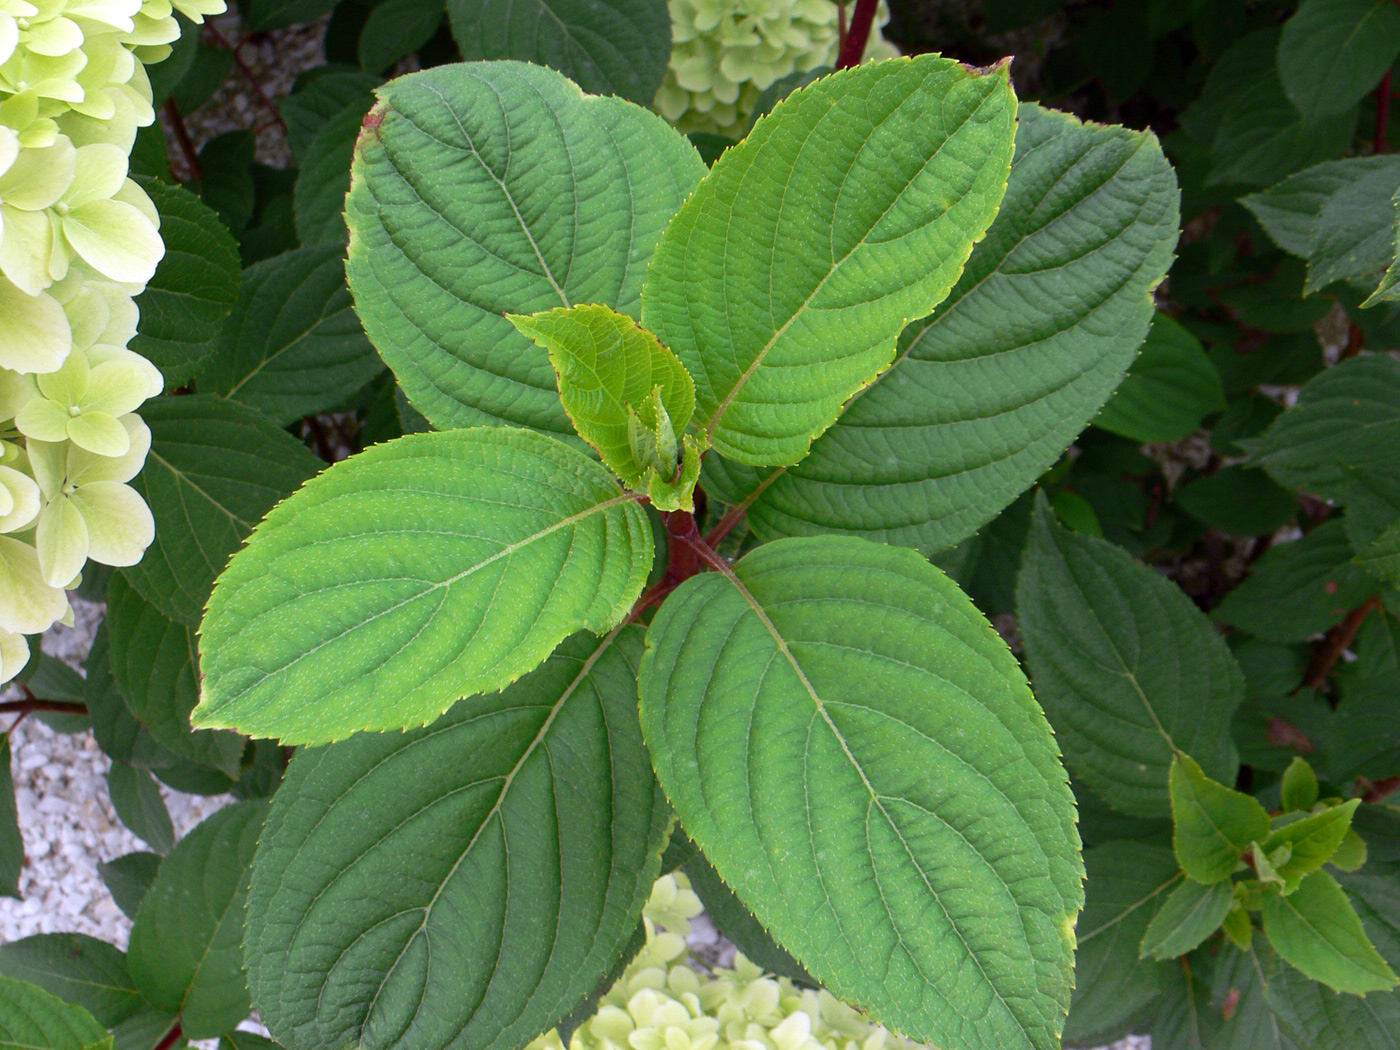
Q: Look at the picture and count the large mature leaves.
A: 6